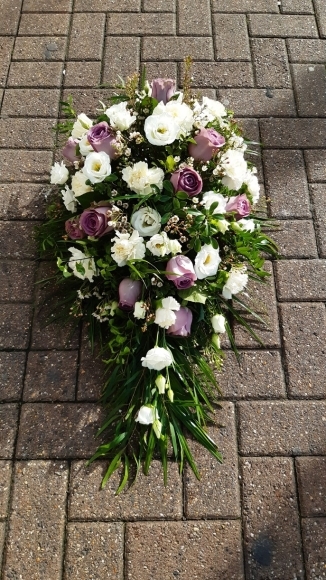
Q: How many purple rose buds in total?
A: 11